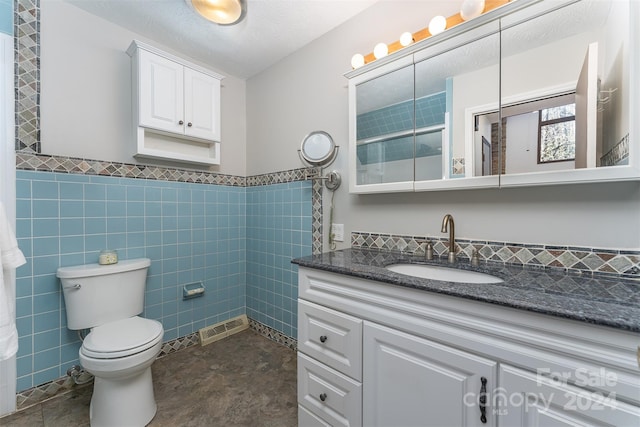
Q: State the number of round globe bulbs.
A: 5